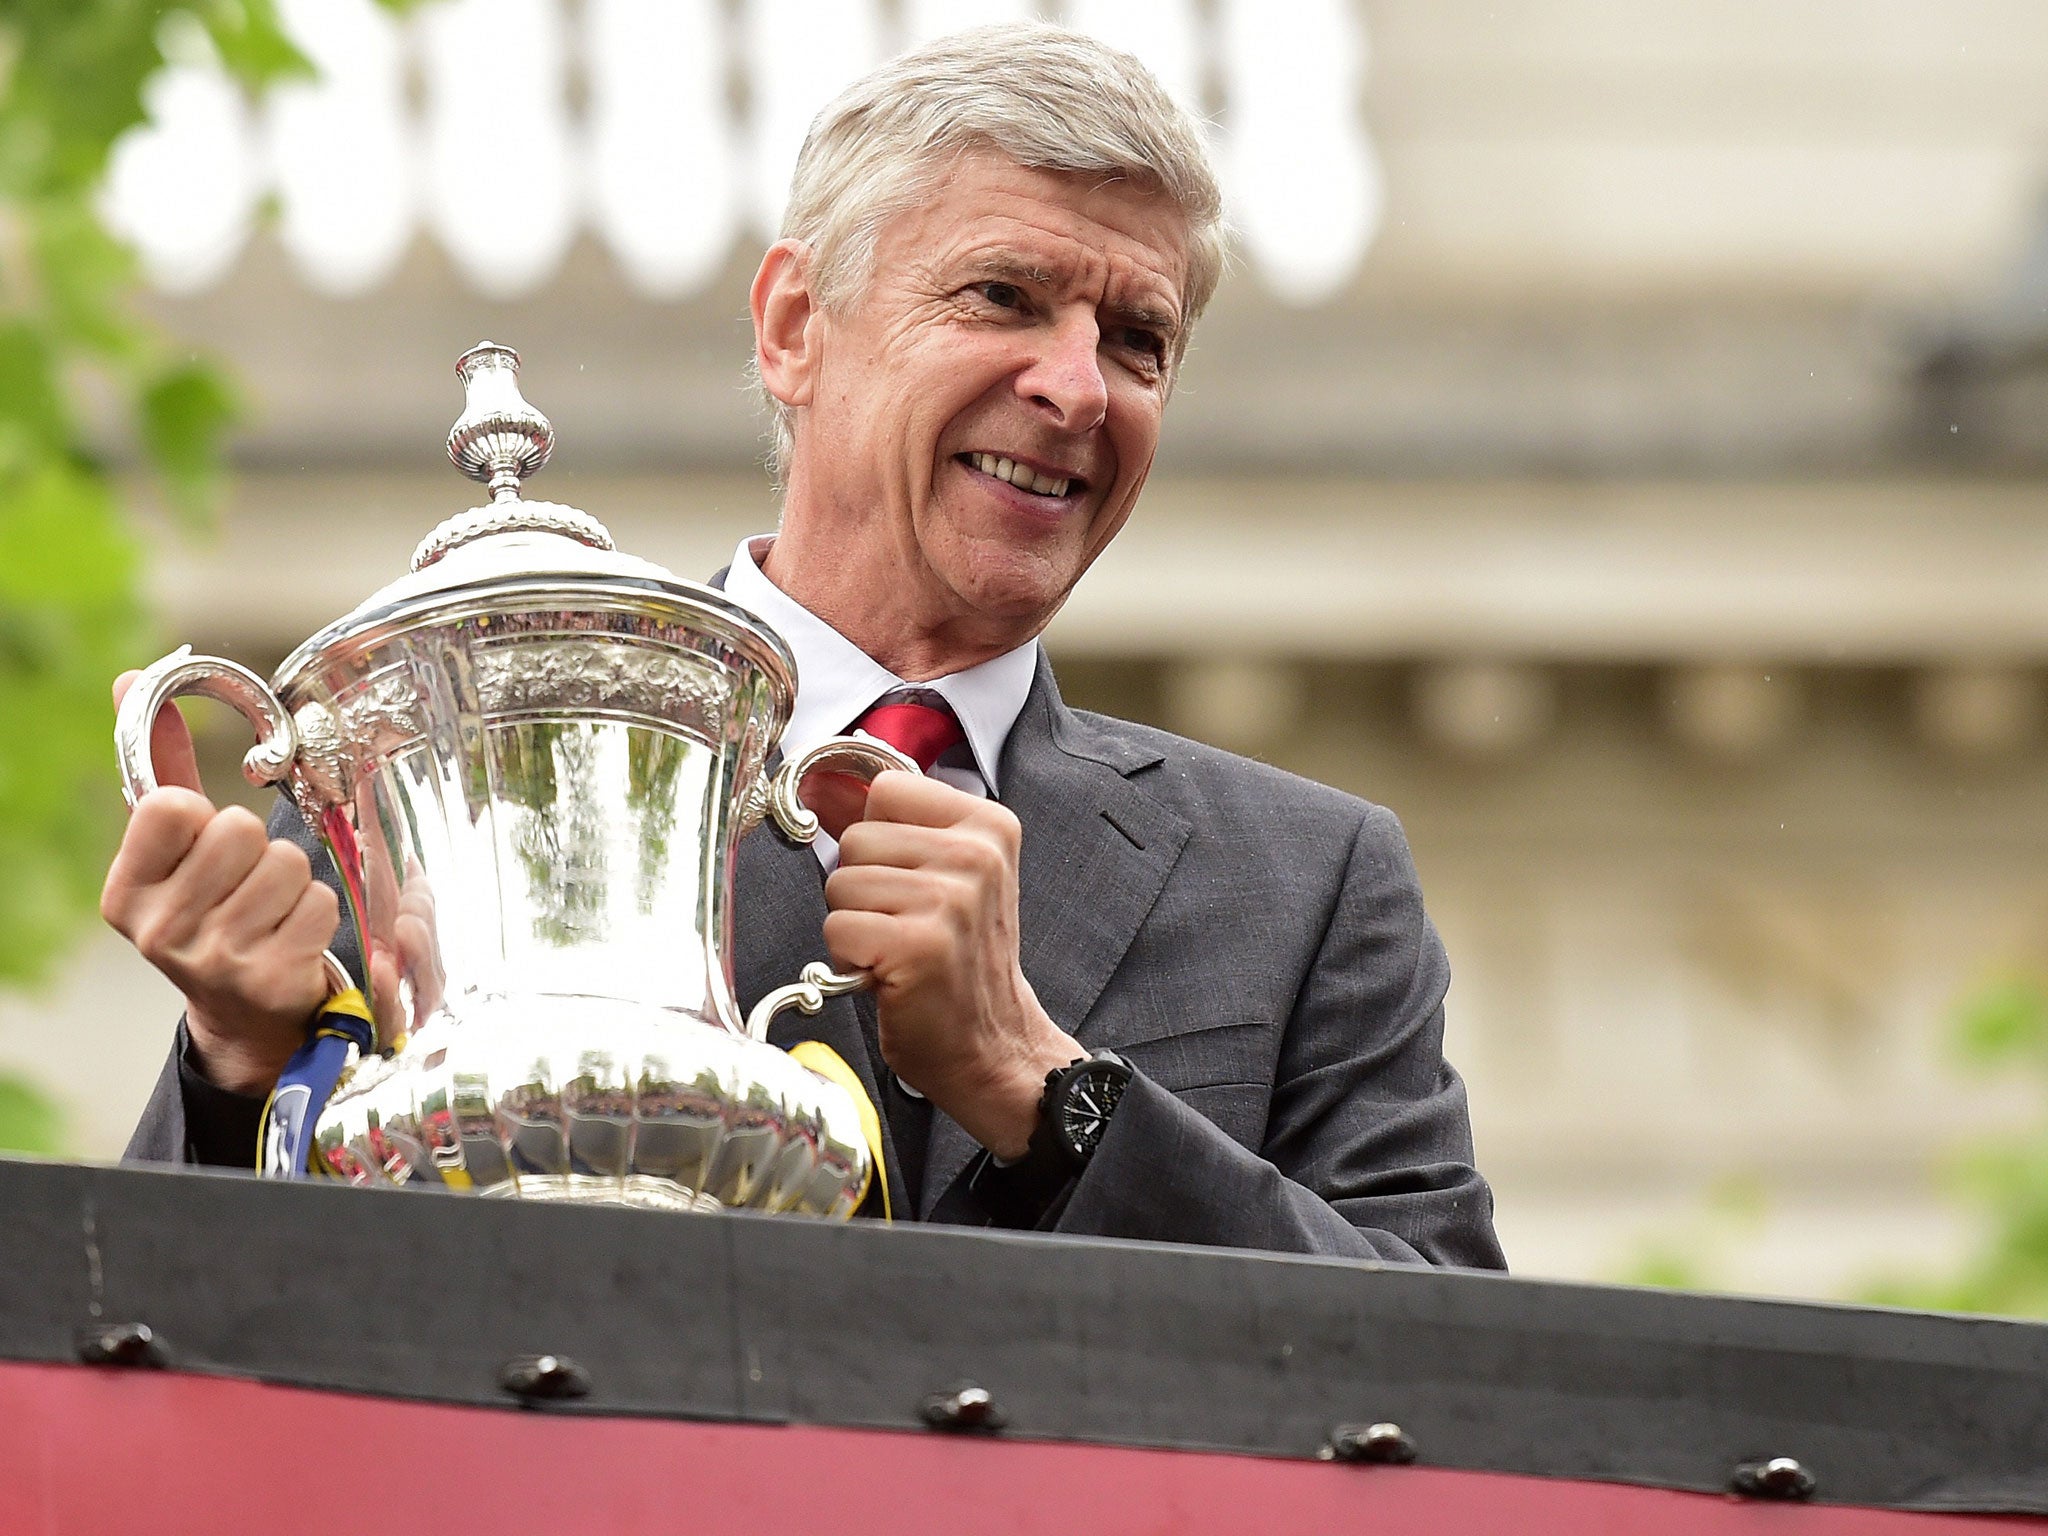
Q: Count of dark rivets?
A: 5